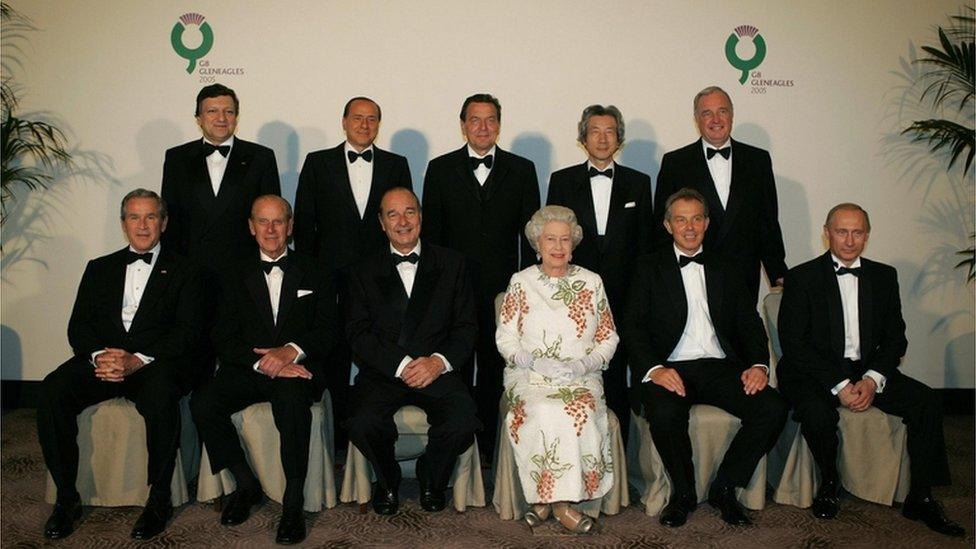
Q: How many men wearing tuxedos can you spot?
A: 10